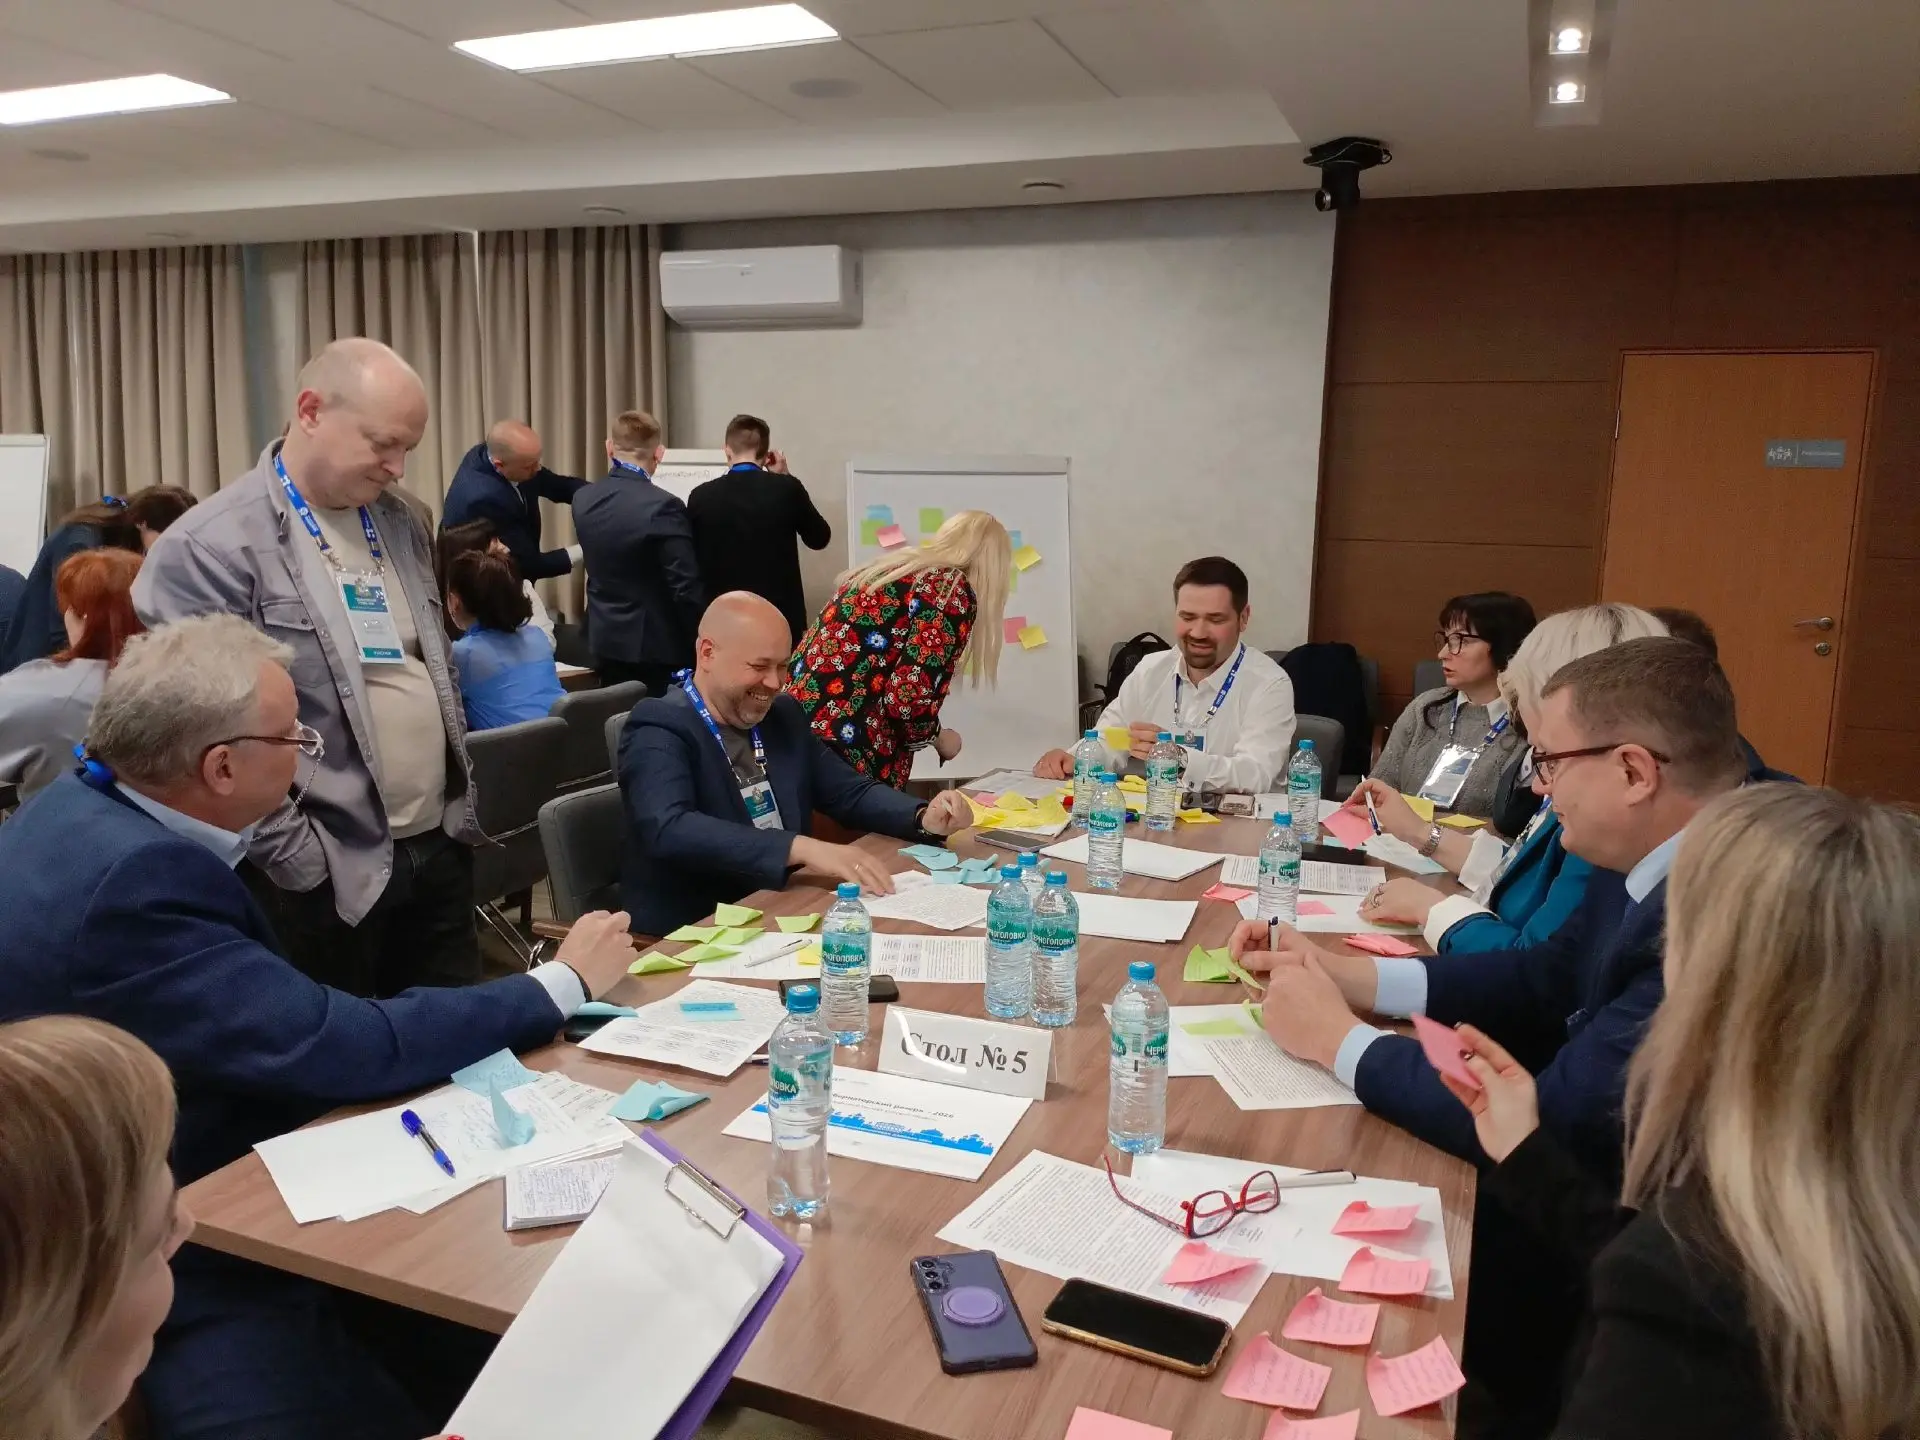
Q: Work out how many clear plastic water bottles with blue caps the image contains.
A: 11